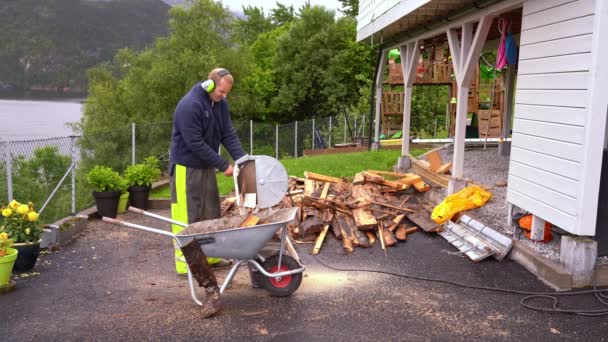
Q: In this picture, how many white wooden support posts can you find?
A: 3